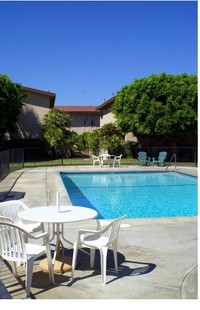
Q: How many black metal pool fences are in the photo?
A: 1